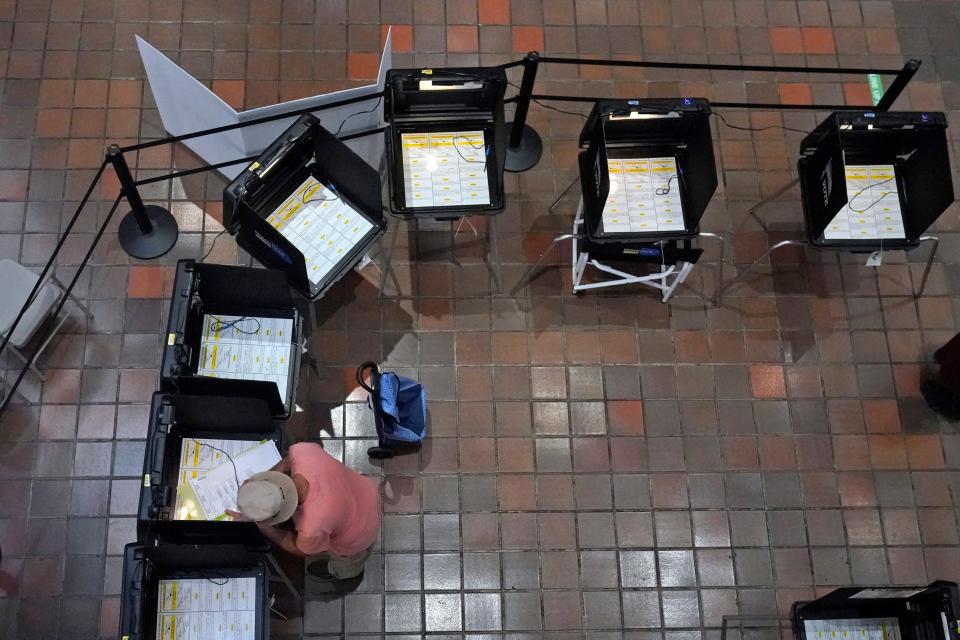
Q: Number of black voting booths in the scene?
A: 8